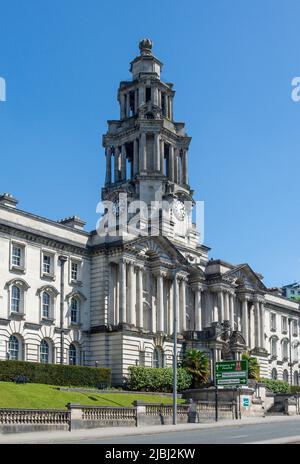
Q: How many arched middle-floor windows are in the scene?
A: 6